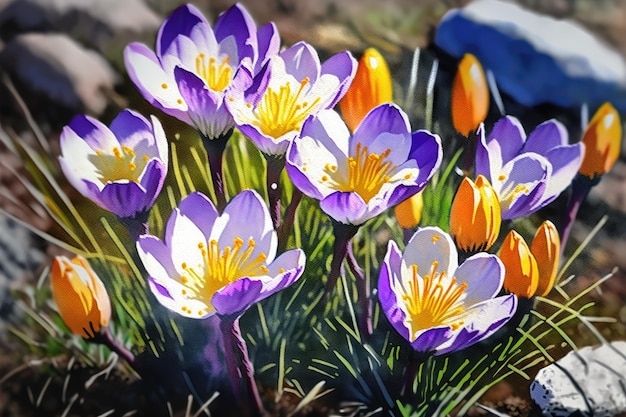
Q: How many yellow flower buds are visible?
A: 8